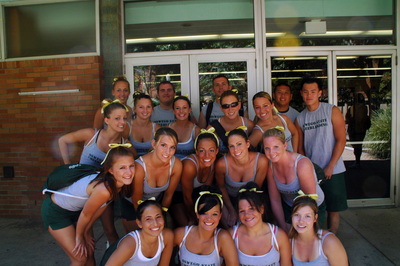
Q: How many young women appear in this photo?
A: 15